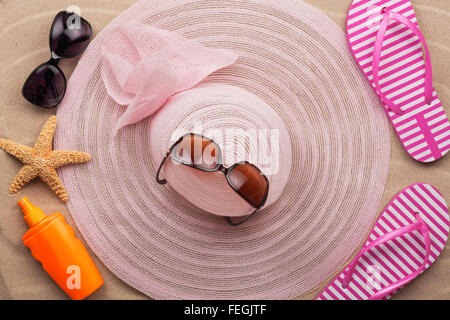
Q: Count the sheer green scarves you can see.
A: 0